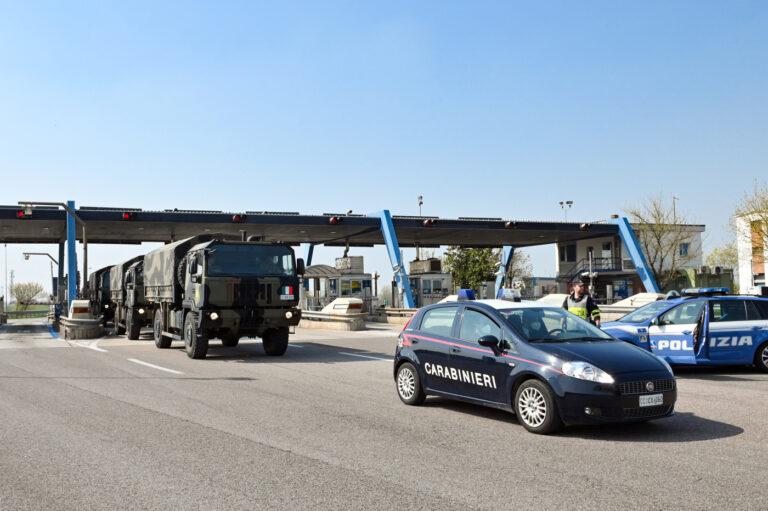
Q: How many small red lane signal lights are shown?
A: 7